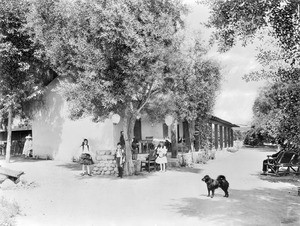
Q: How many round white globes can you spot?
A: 2